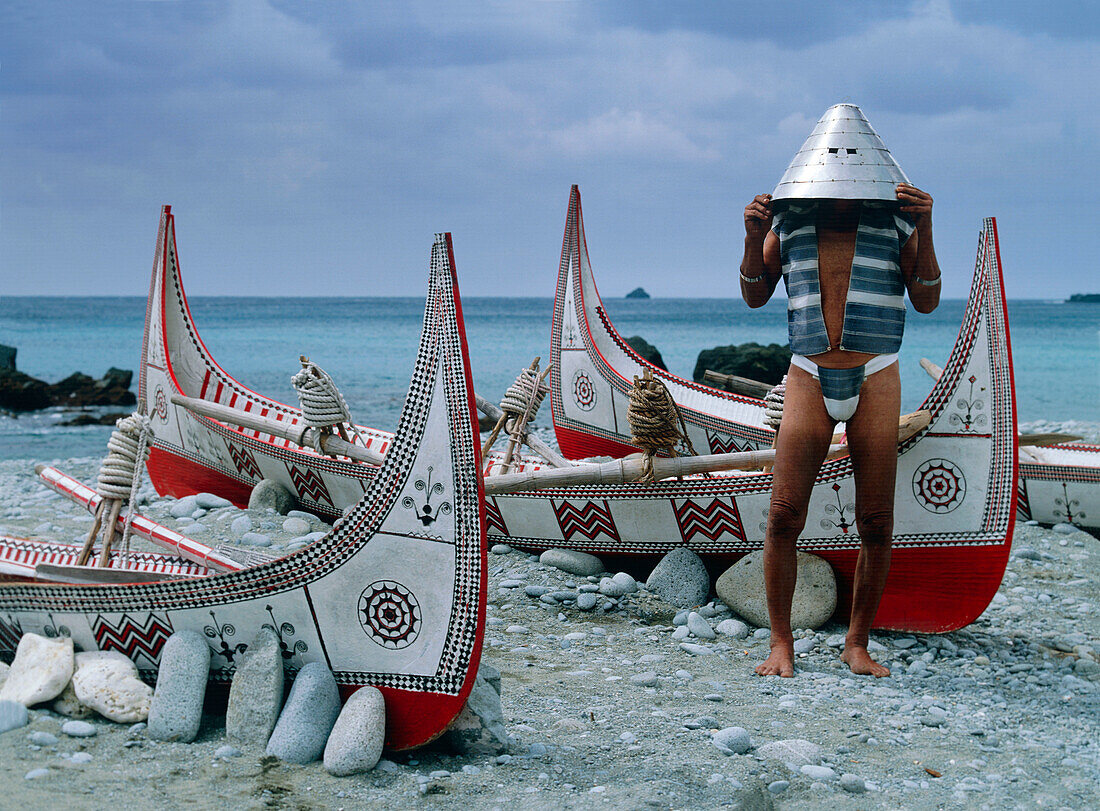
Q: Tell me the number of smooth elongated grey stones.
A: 4